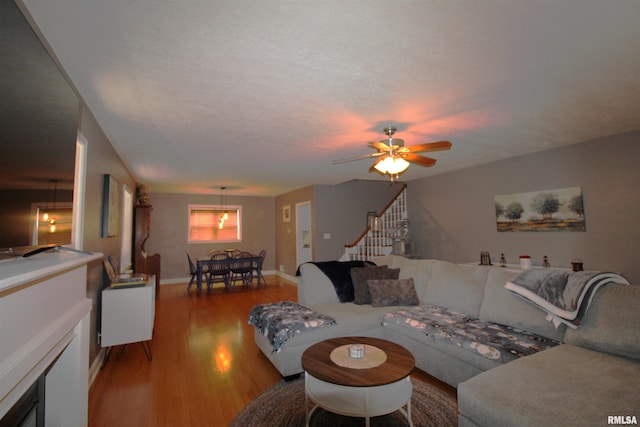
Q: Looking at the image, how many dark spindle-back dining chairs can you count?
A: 6